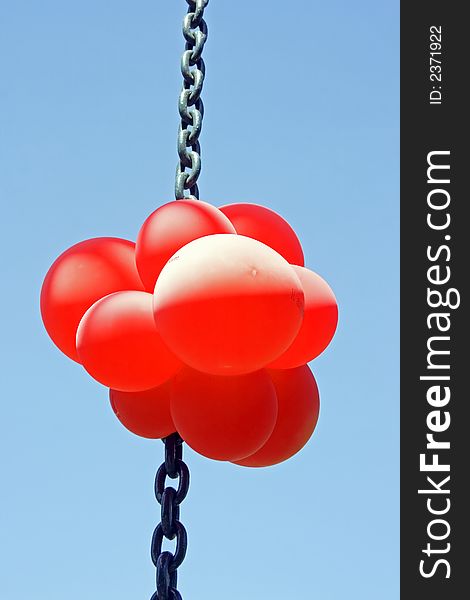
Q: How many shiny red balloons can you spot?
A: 9